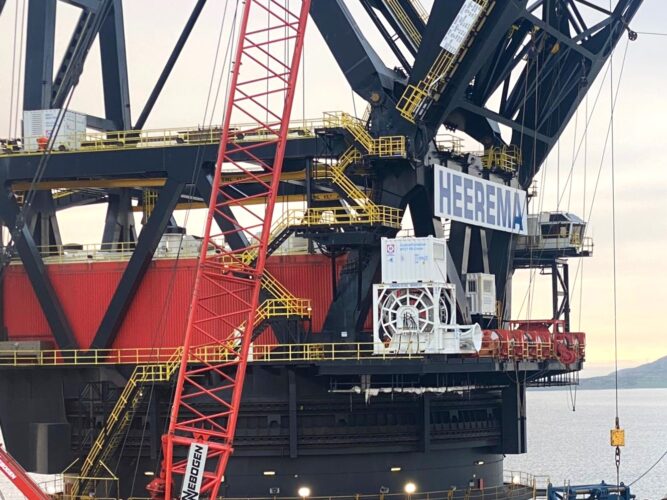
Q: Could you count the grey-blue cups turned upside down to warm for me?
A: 0